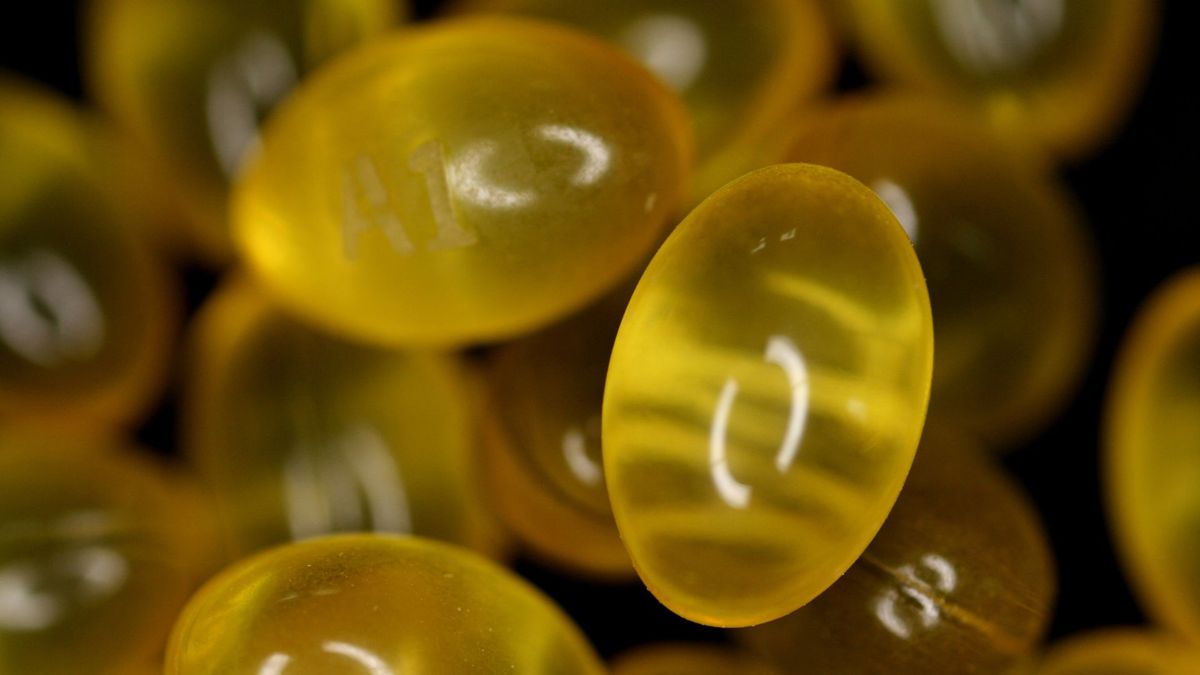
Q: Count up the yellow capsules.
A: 15